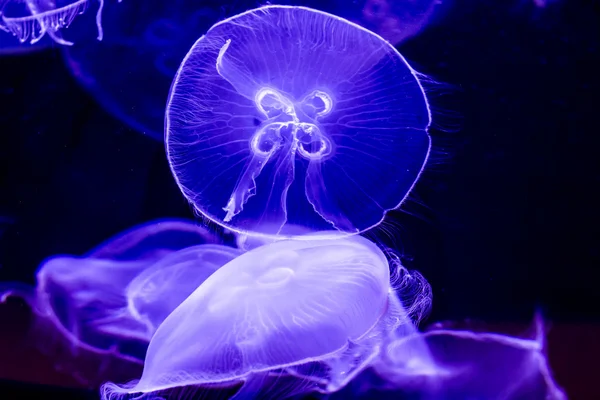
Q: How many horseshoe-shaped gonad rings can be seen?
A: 4